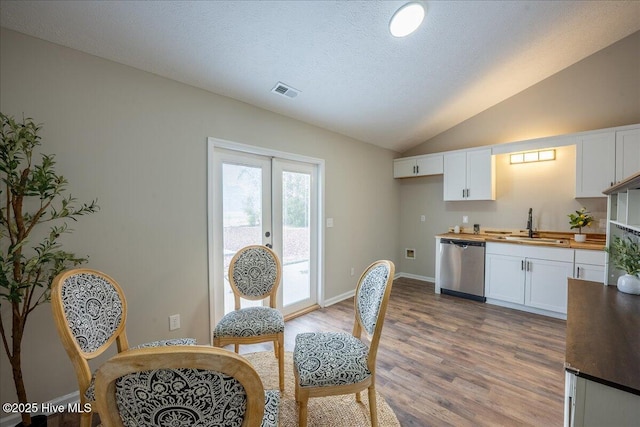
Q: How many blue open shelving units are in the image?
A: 0